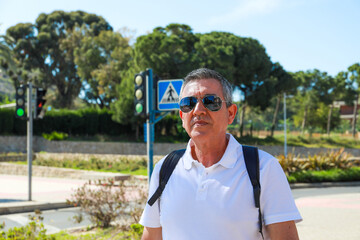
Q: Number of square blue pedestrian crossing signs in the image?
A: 1